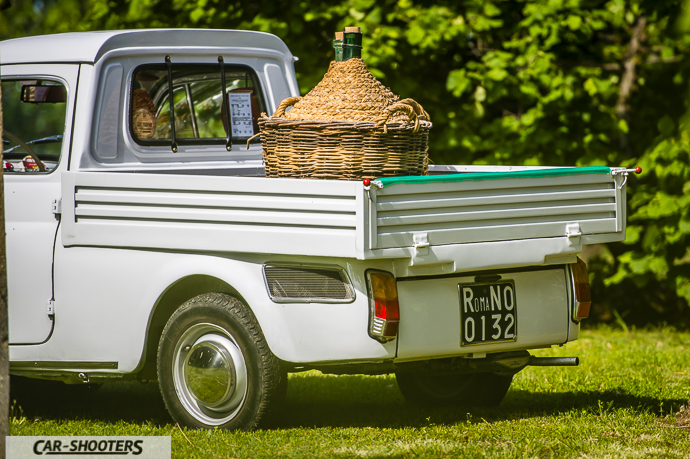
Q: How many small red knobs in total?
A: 2